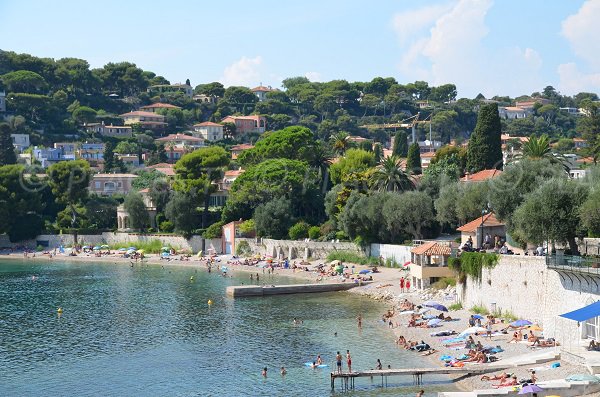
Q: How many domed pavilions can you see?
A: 1